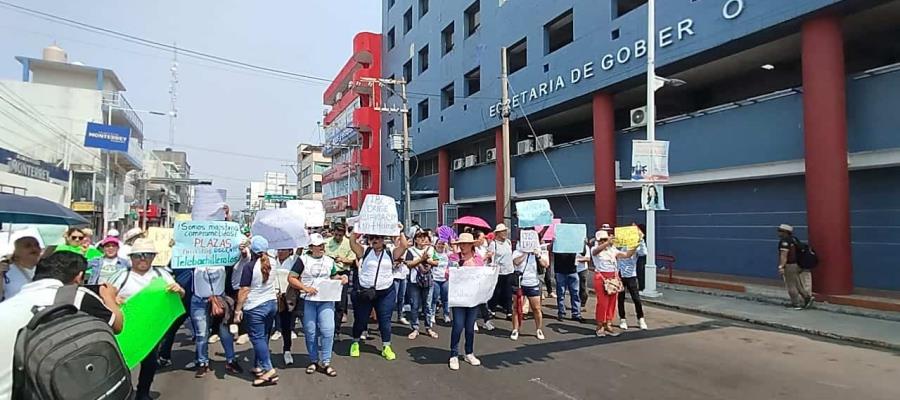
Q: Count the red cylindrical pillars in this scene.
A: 4